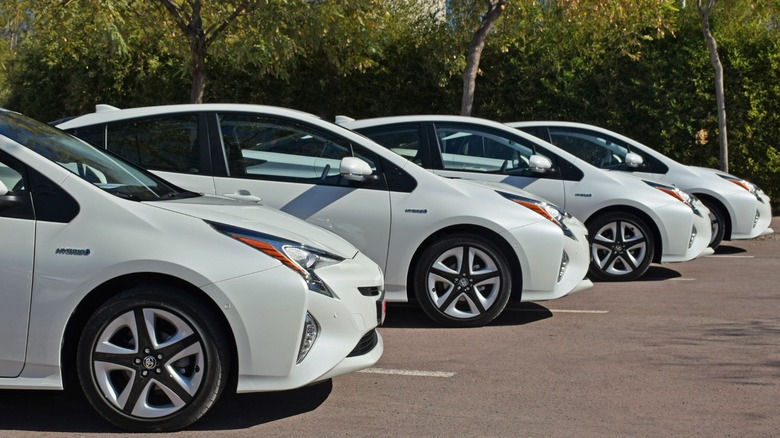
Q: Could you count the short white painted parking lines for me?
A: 4